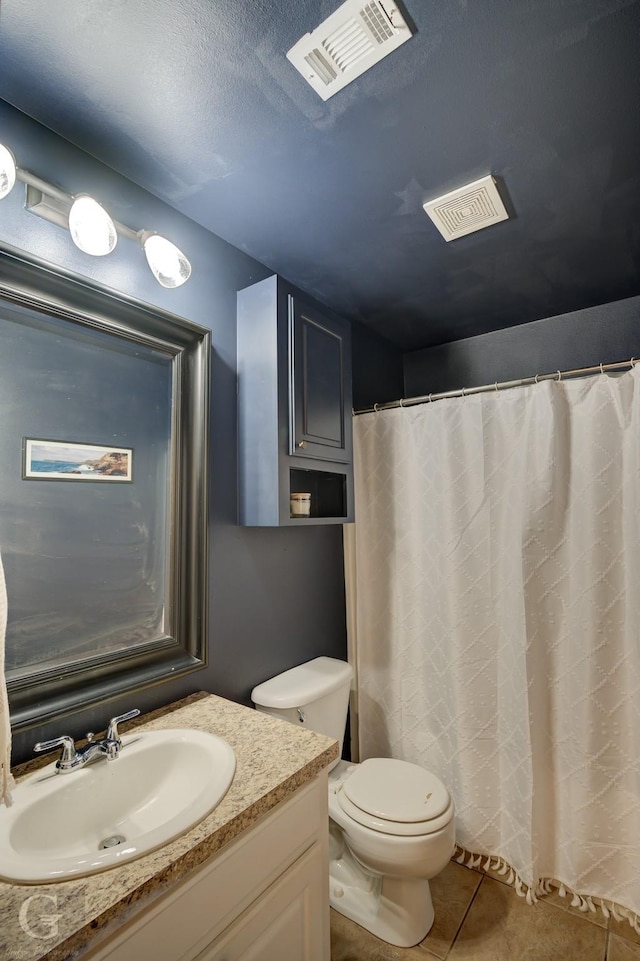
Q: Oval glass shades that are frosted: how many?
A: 3